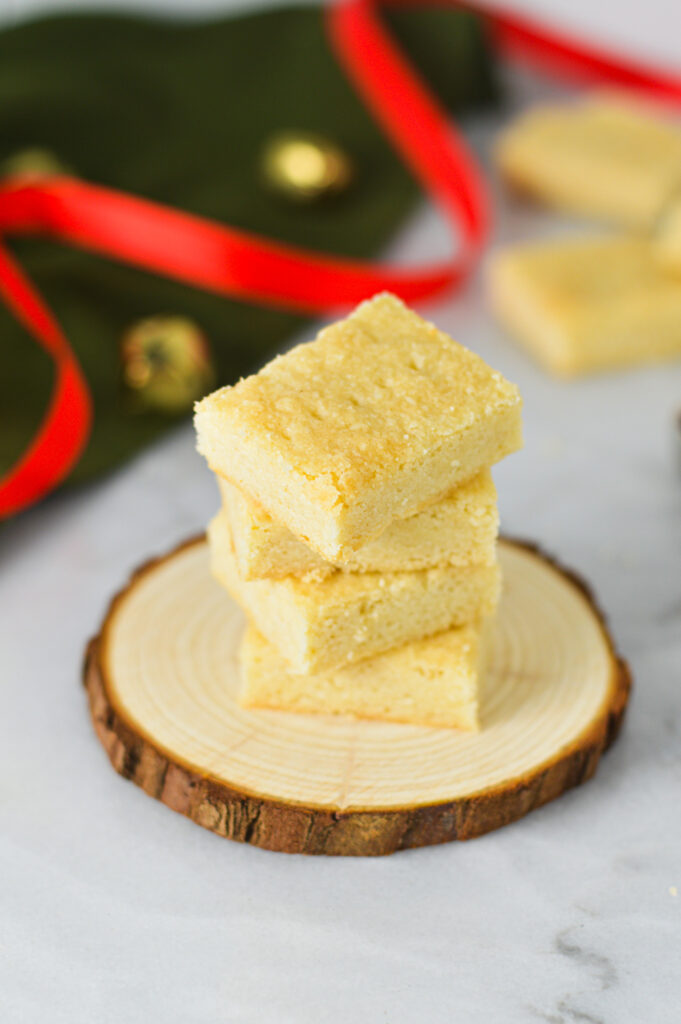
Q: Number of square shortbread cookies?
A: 7